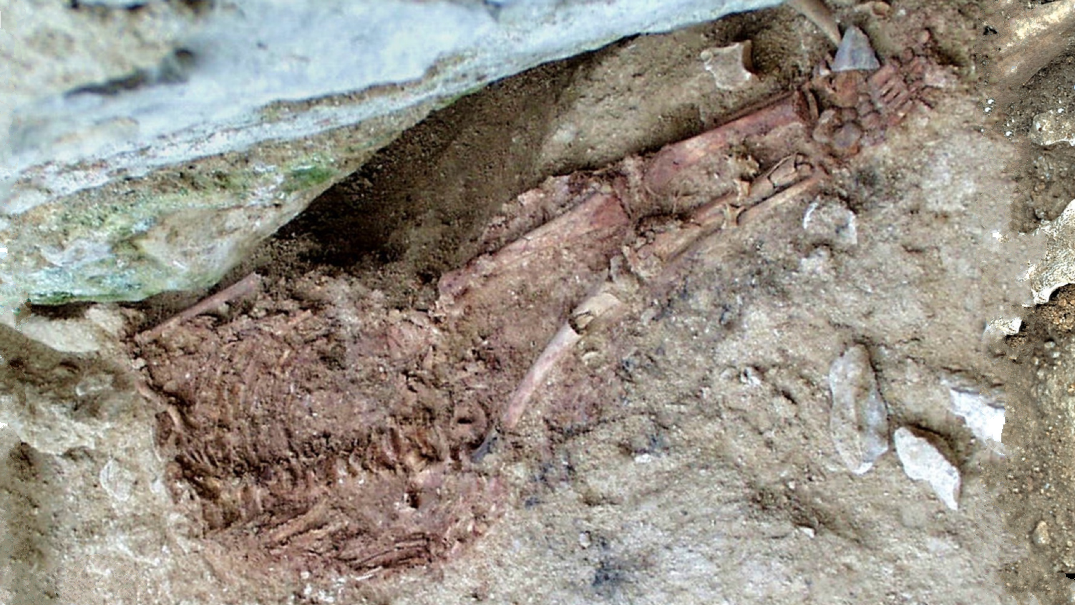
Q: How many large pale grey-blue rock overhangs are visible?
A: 1